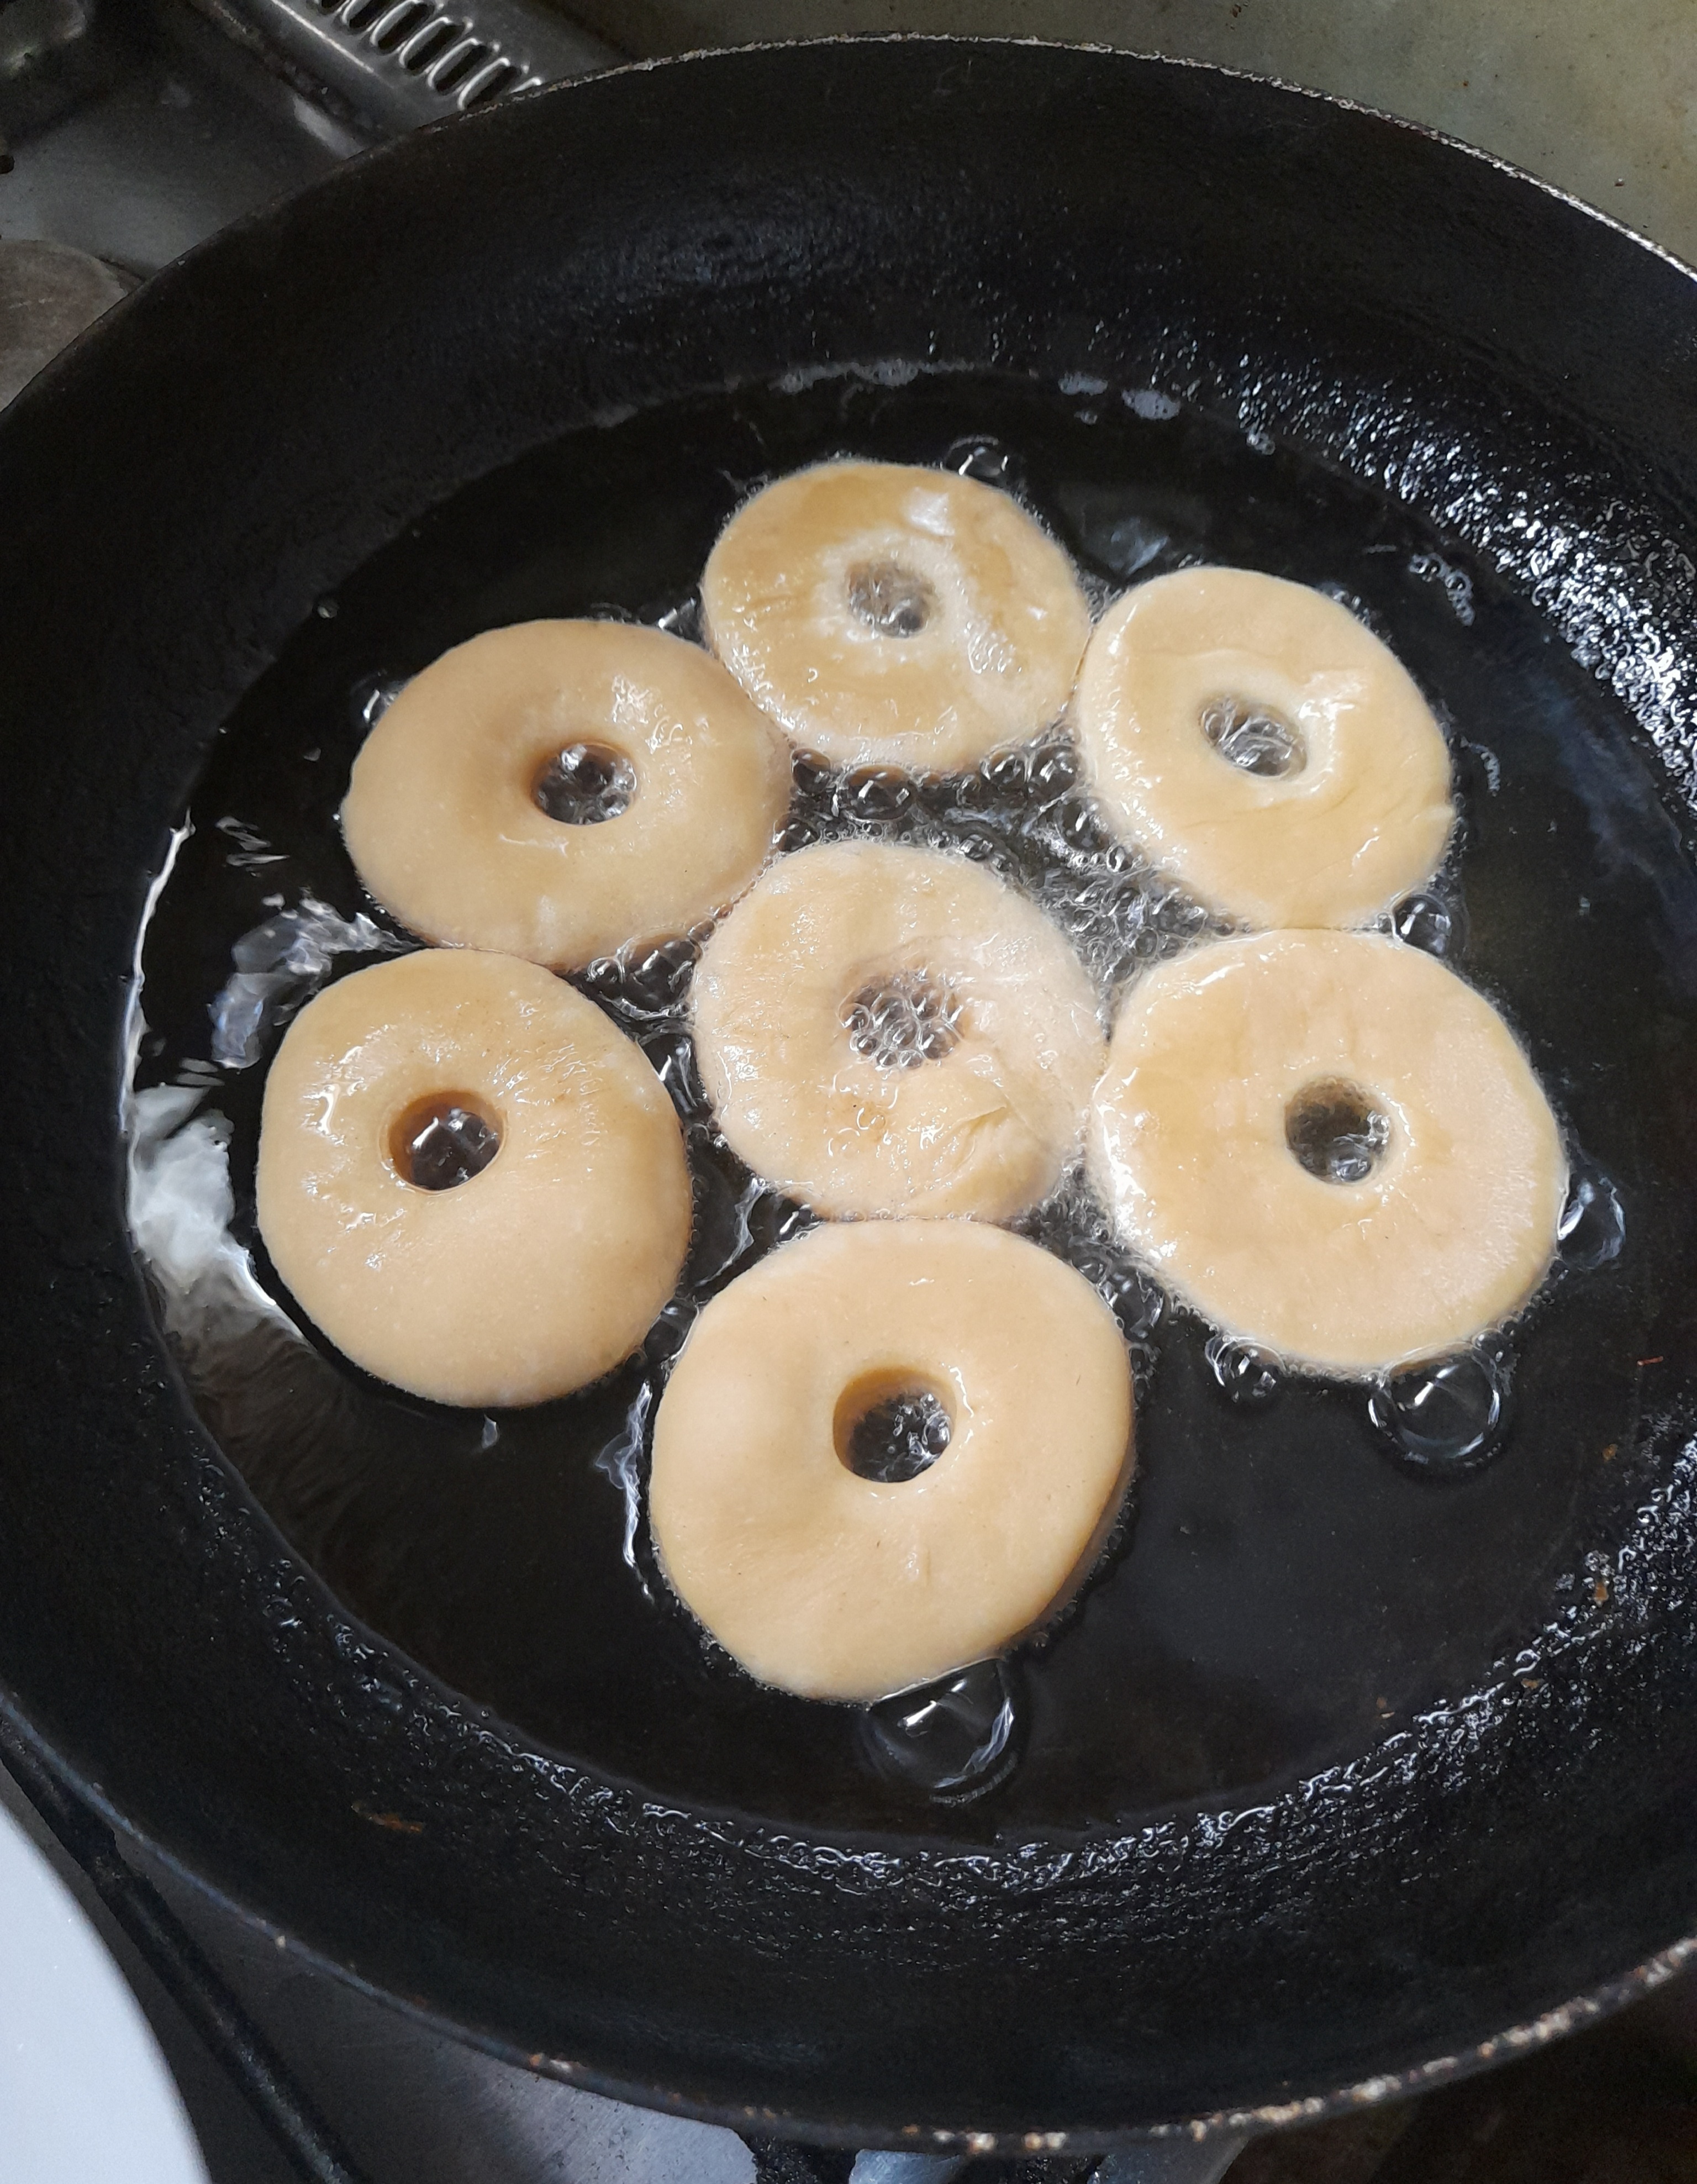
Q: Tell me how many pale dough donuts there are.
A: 7